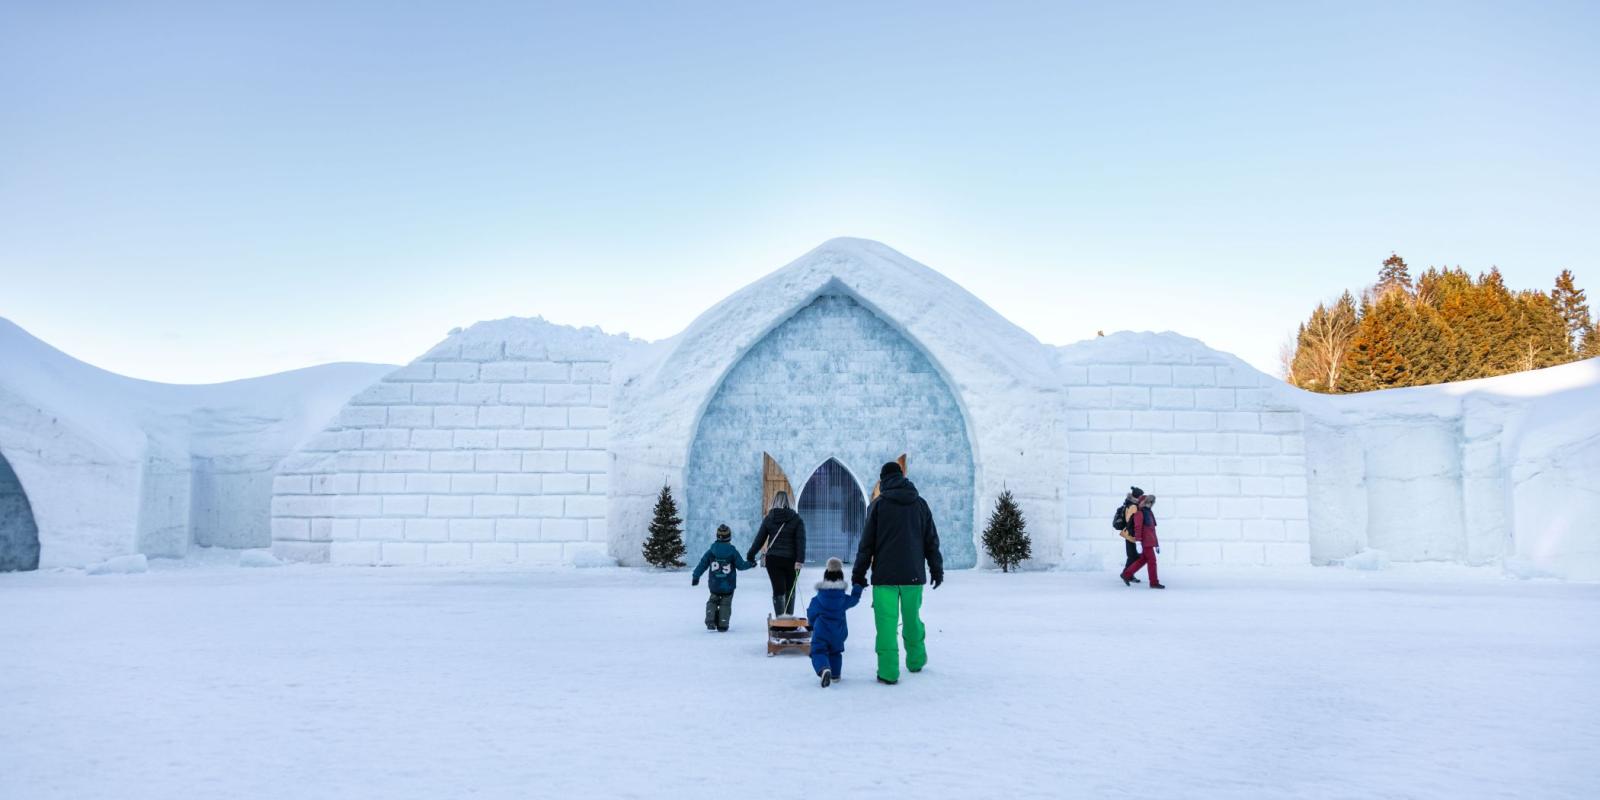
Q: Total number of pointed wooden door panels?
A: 2